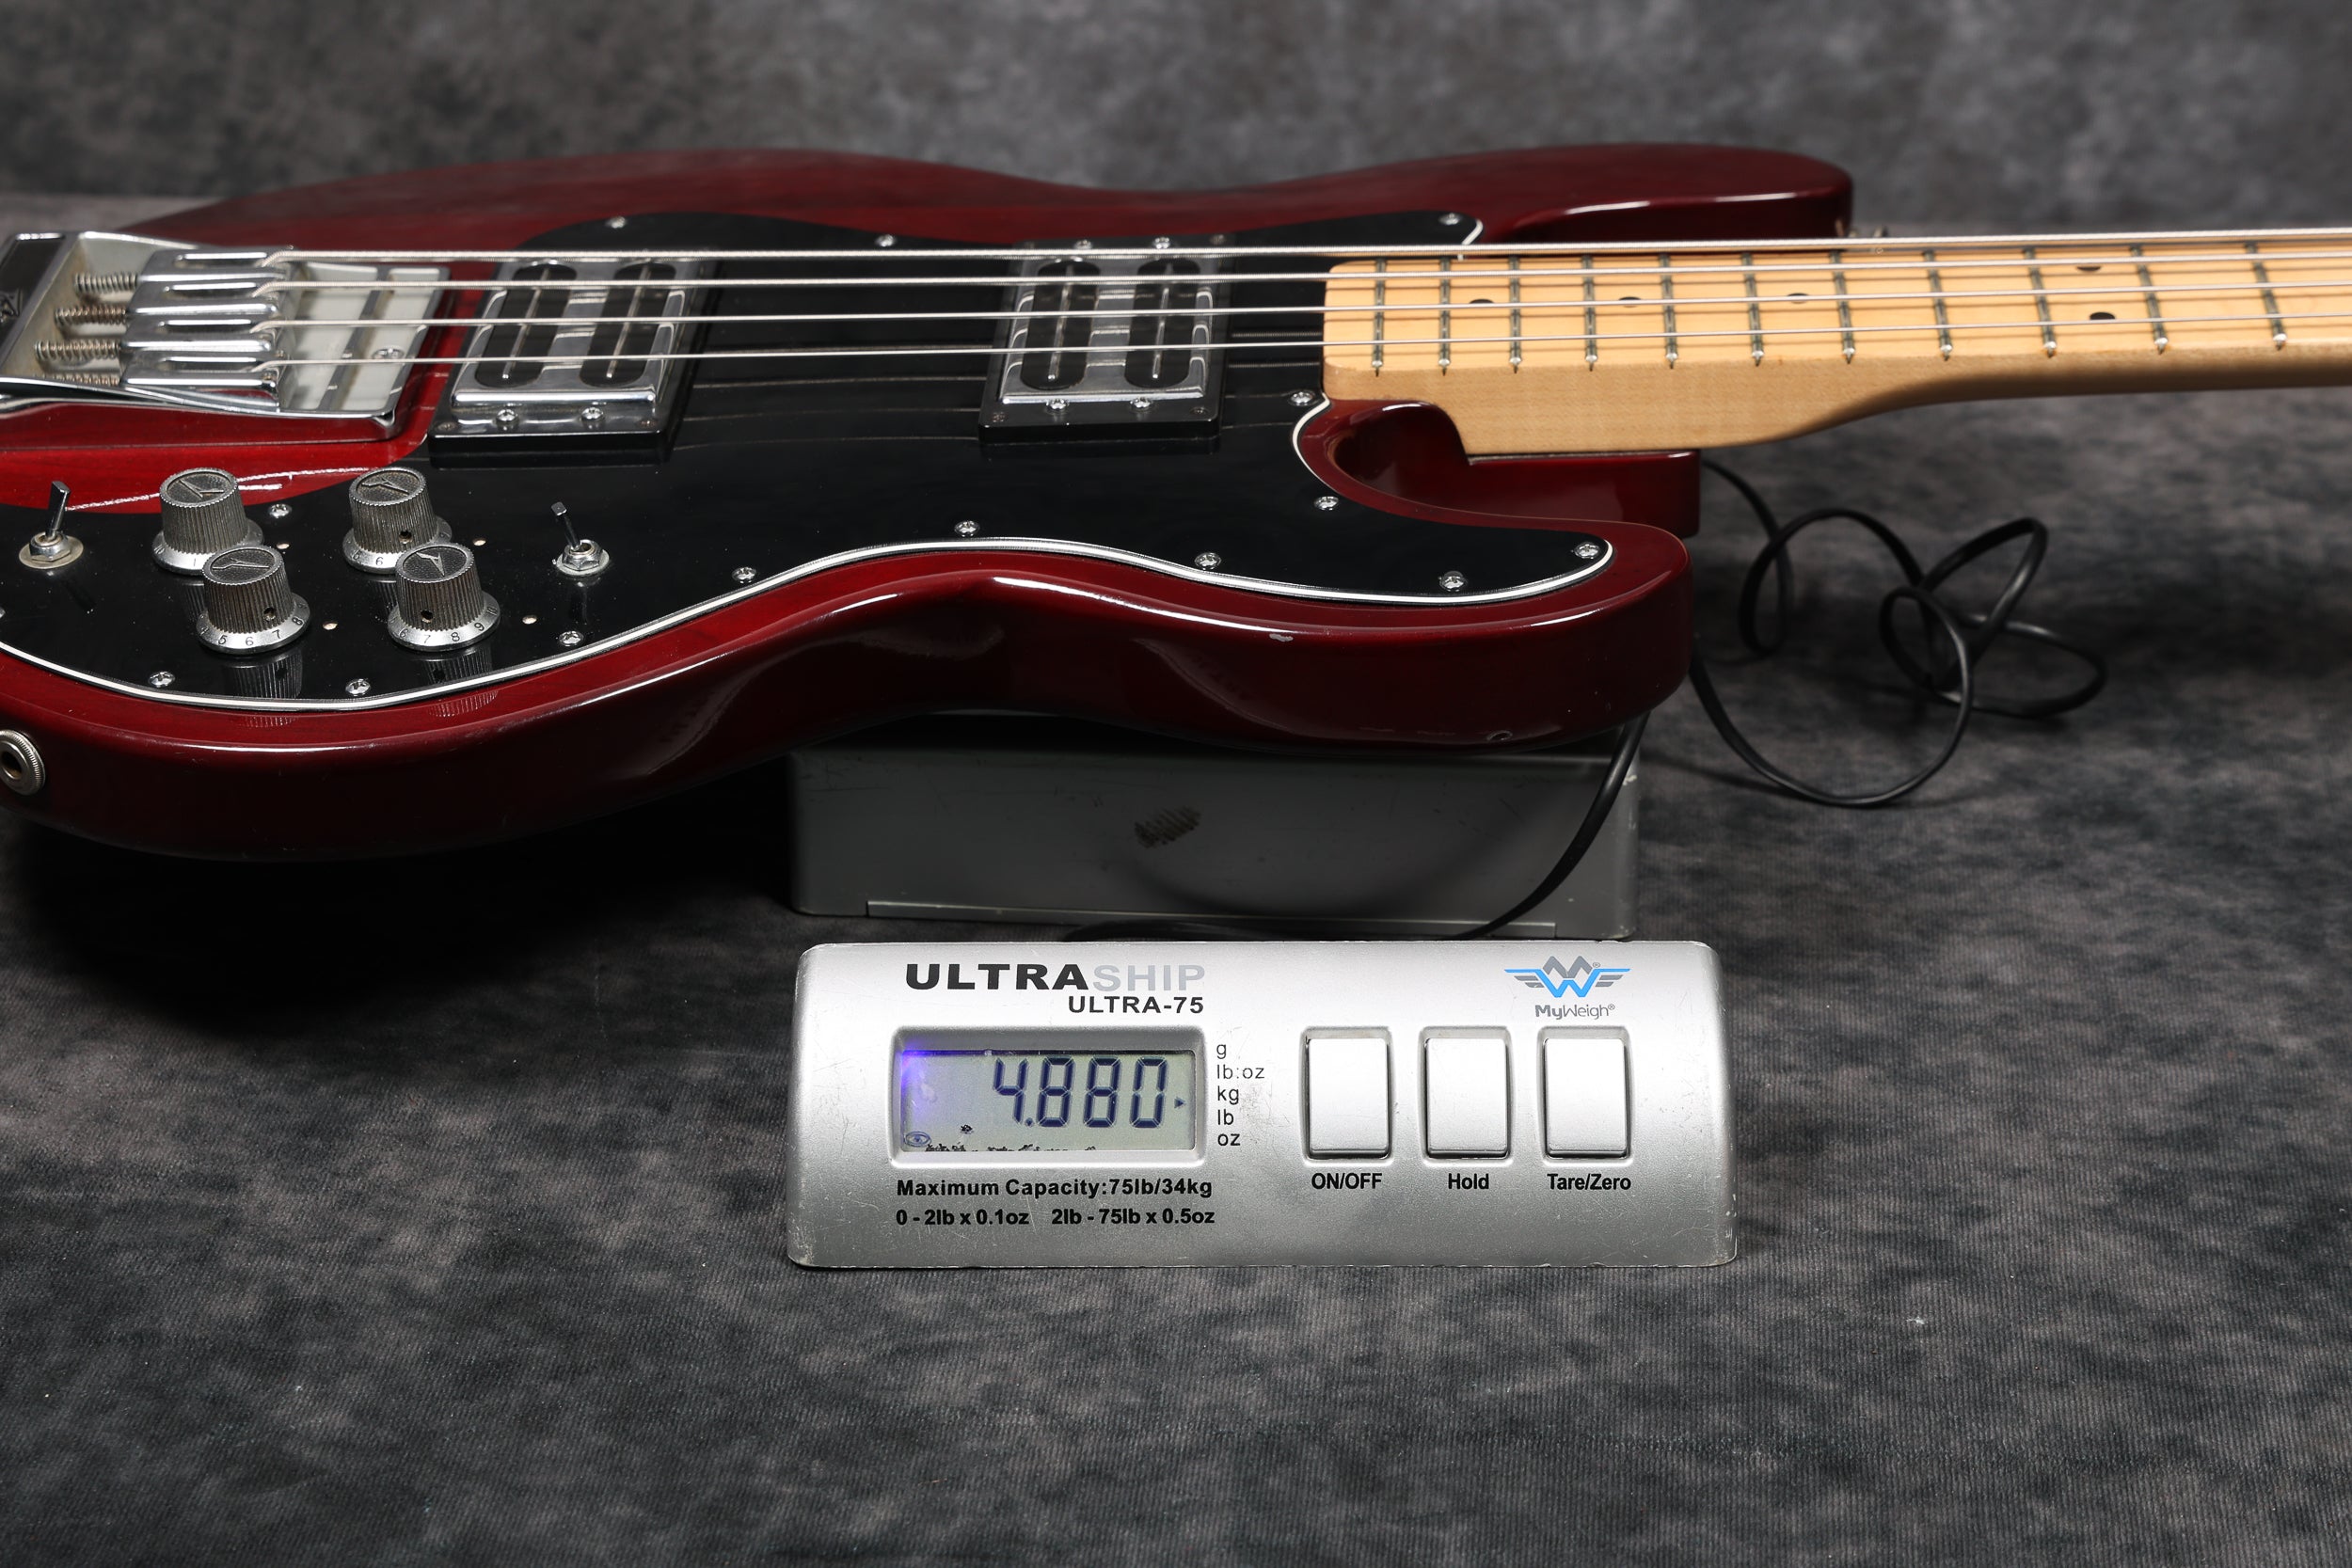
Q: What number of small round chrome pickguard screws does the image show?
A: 14